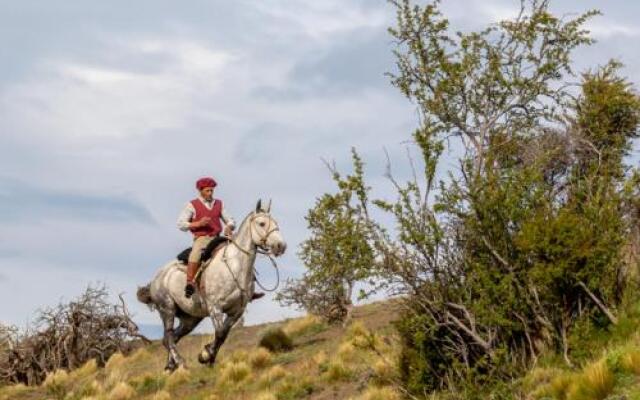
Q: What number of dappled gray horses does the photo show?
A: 1